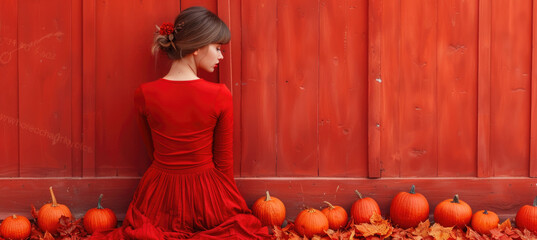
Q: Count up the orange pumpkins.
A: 11